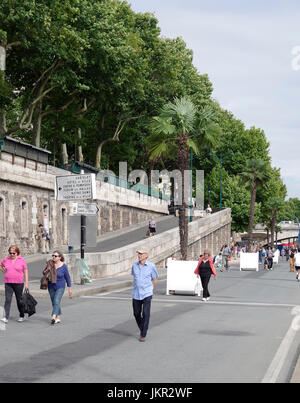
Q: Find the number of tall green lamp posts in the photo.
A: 2